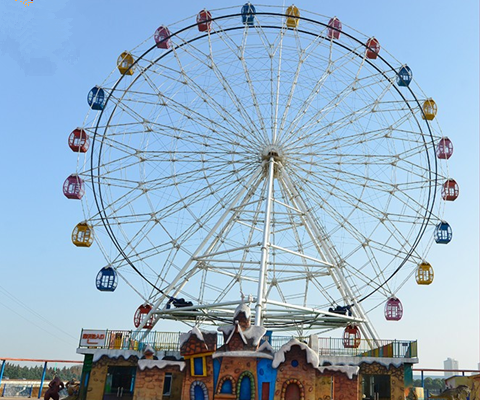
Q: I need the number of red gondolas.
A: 6